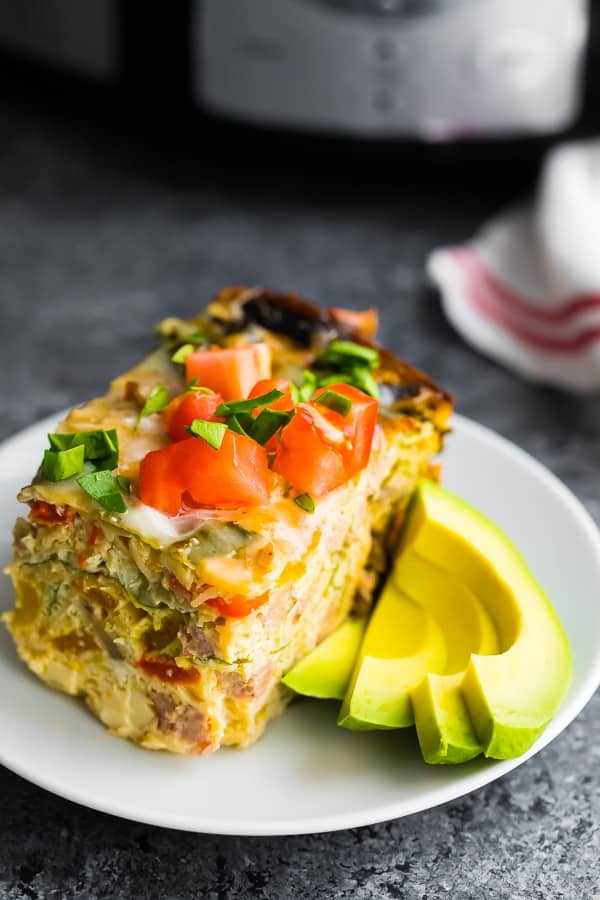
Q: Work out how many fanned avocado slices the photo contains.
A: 4